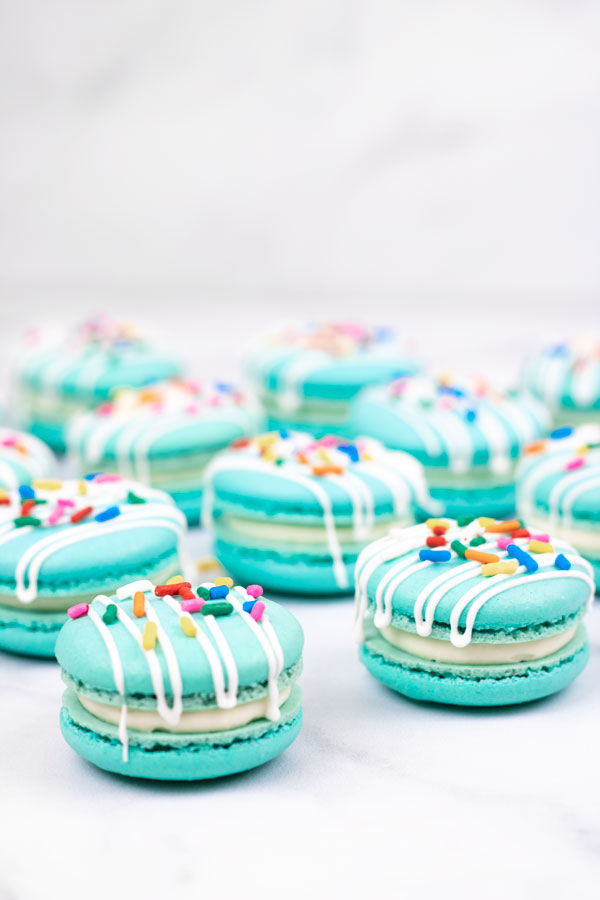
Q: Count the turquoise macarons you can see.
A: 11